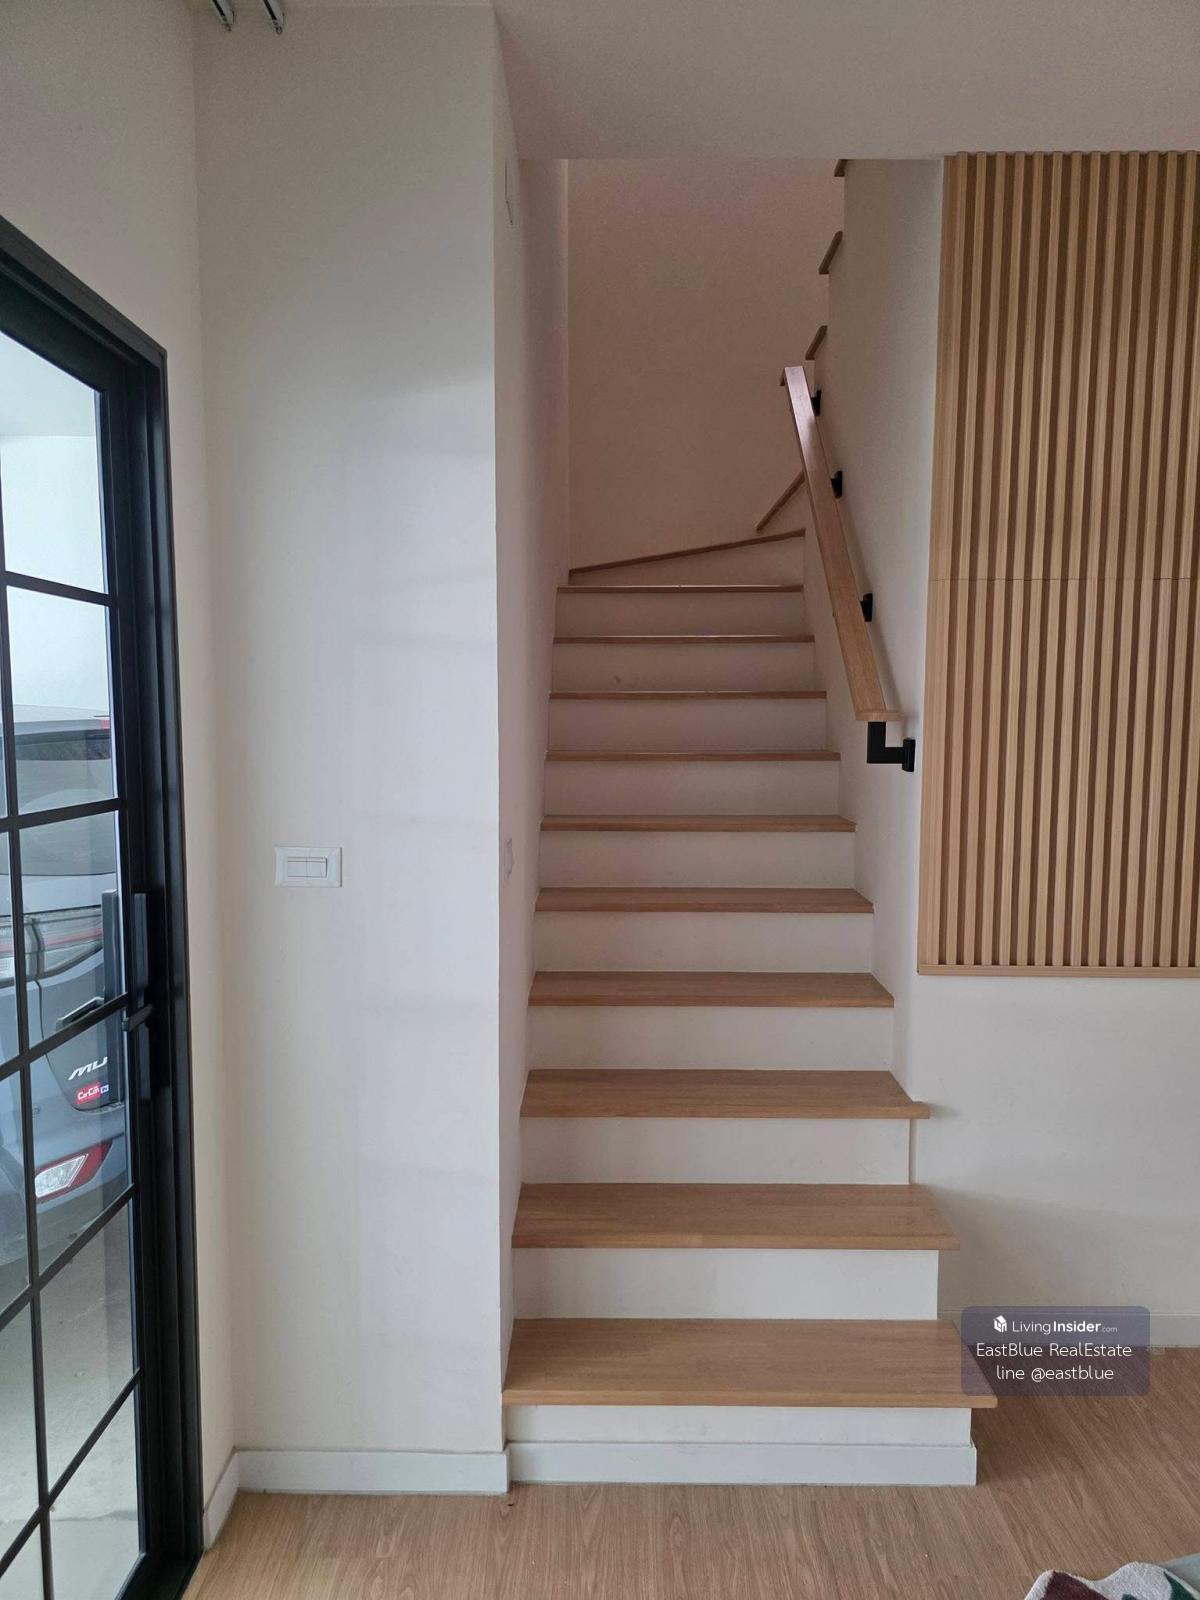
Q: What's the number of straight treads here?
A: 10